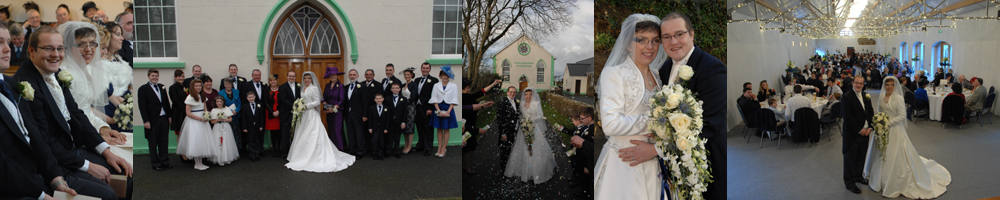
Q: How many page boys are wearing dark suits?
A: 3